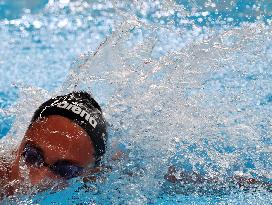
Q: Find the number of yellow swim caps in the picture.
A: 0